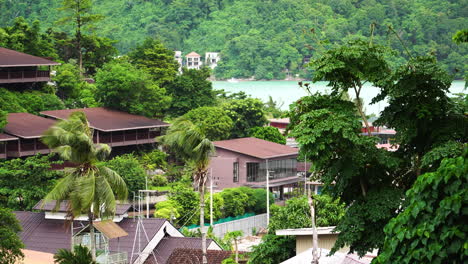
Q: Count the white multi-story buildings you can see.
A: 3